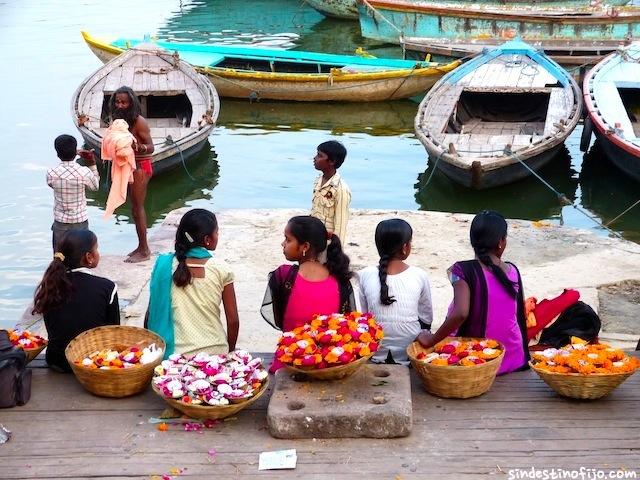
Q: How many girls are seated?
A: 5